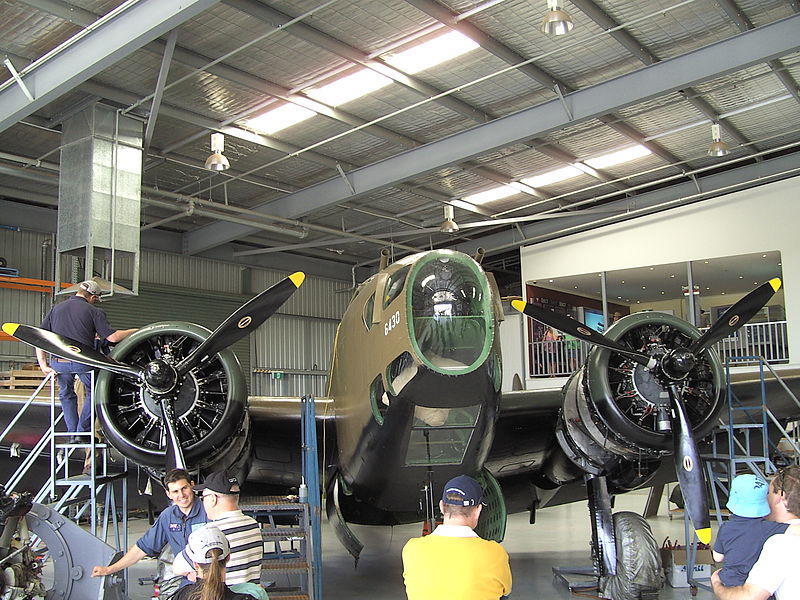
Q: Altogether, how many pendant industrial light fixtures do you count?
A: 4